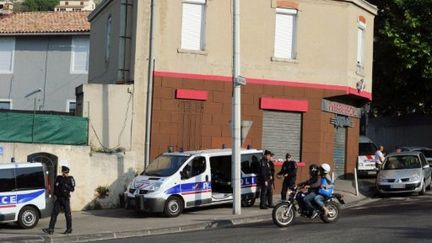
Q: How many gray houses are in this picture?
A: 1